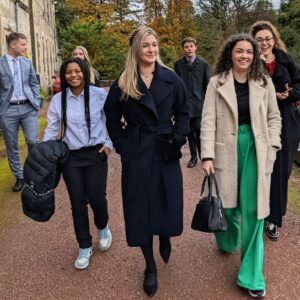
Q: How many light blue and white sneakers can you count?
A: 2